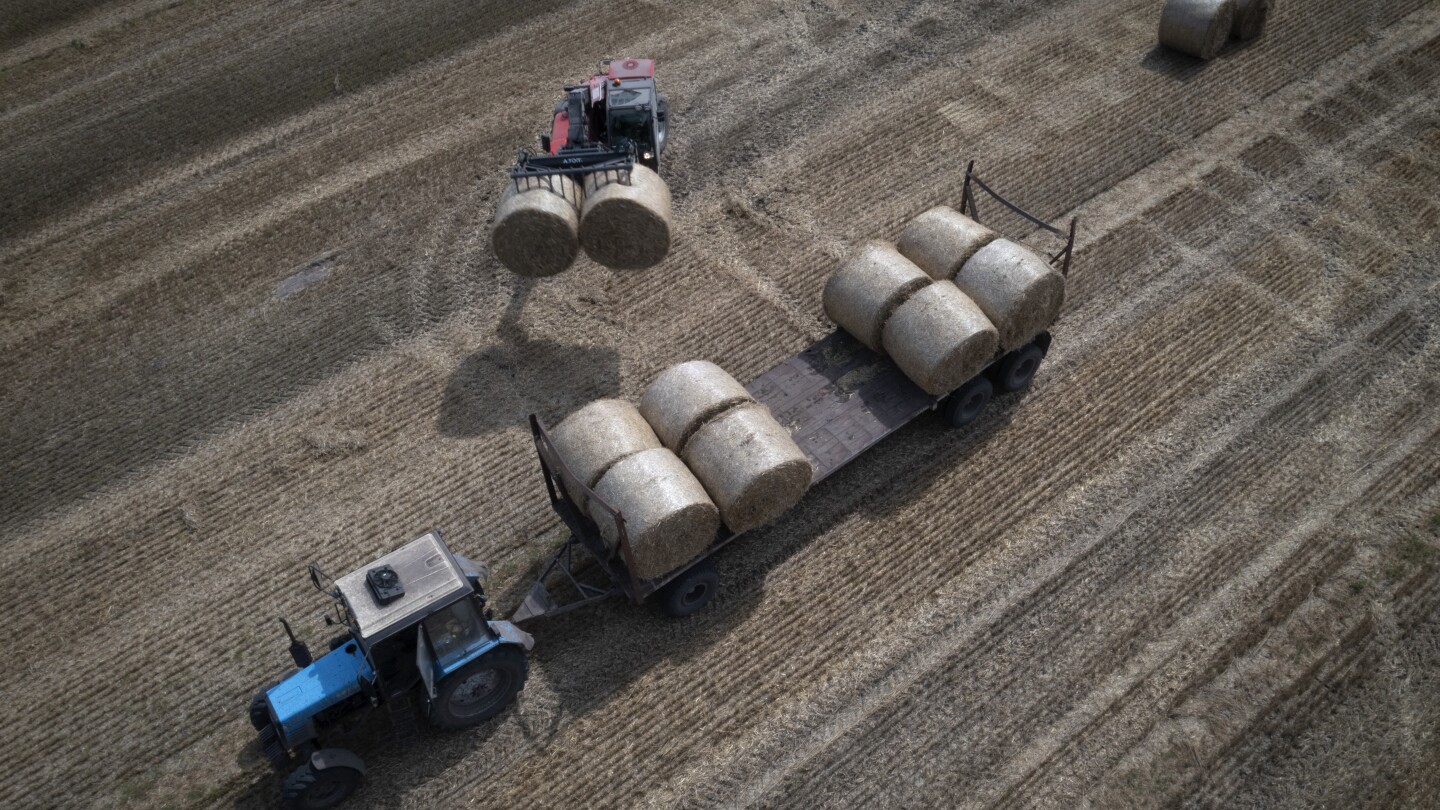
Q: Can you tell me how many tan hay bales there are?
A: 12